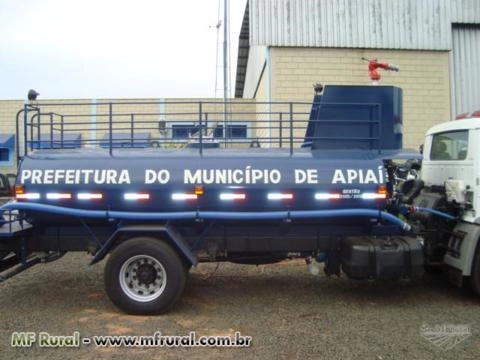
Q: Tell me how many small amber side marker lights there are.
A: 3